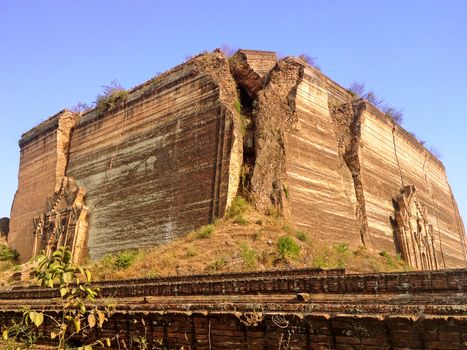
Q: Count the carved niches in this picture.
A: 2